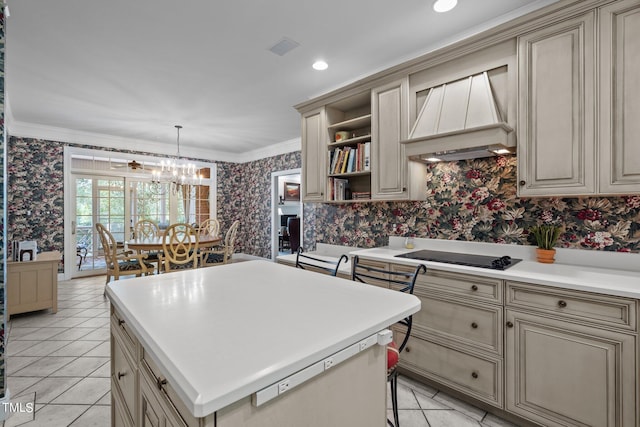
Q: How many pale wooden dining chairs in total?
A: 5